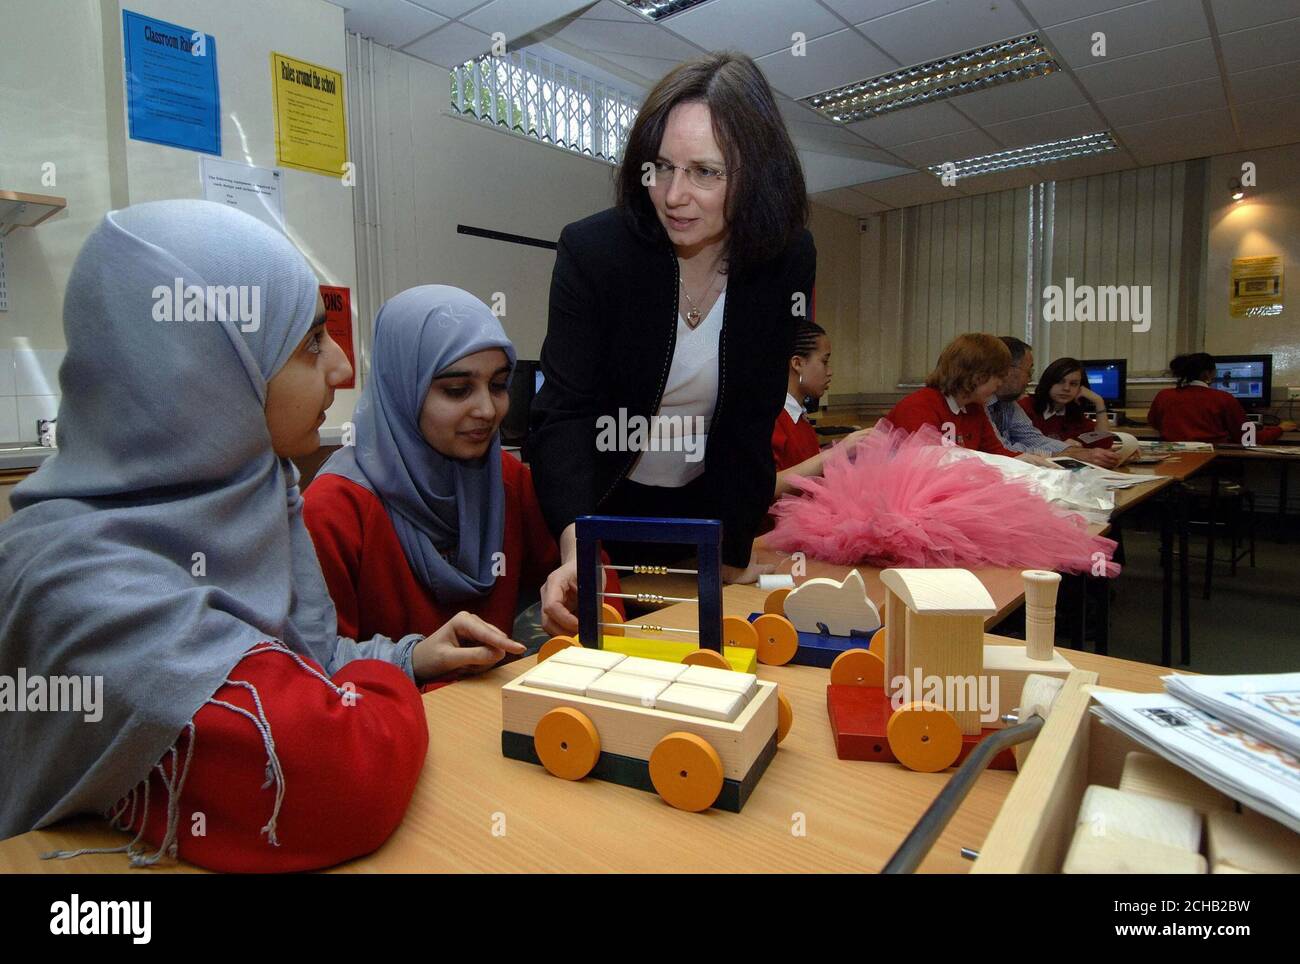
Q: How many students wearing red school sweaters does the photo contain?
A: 6